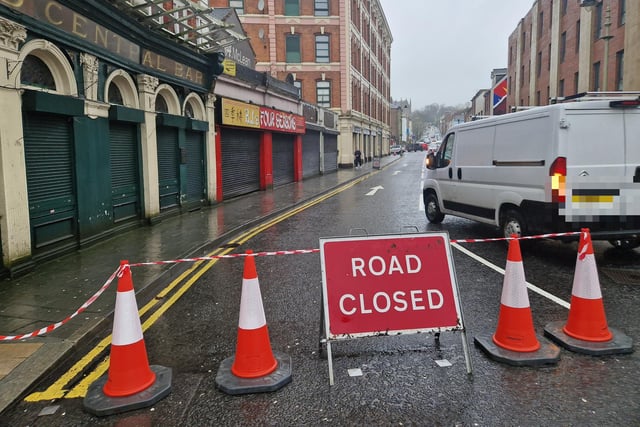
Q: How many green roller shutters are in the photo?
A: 4